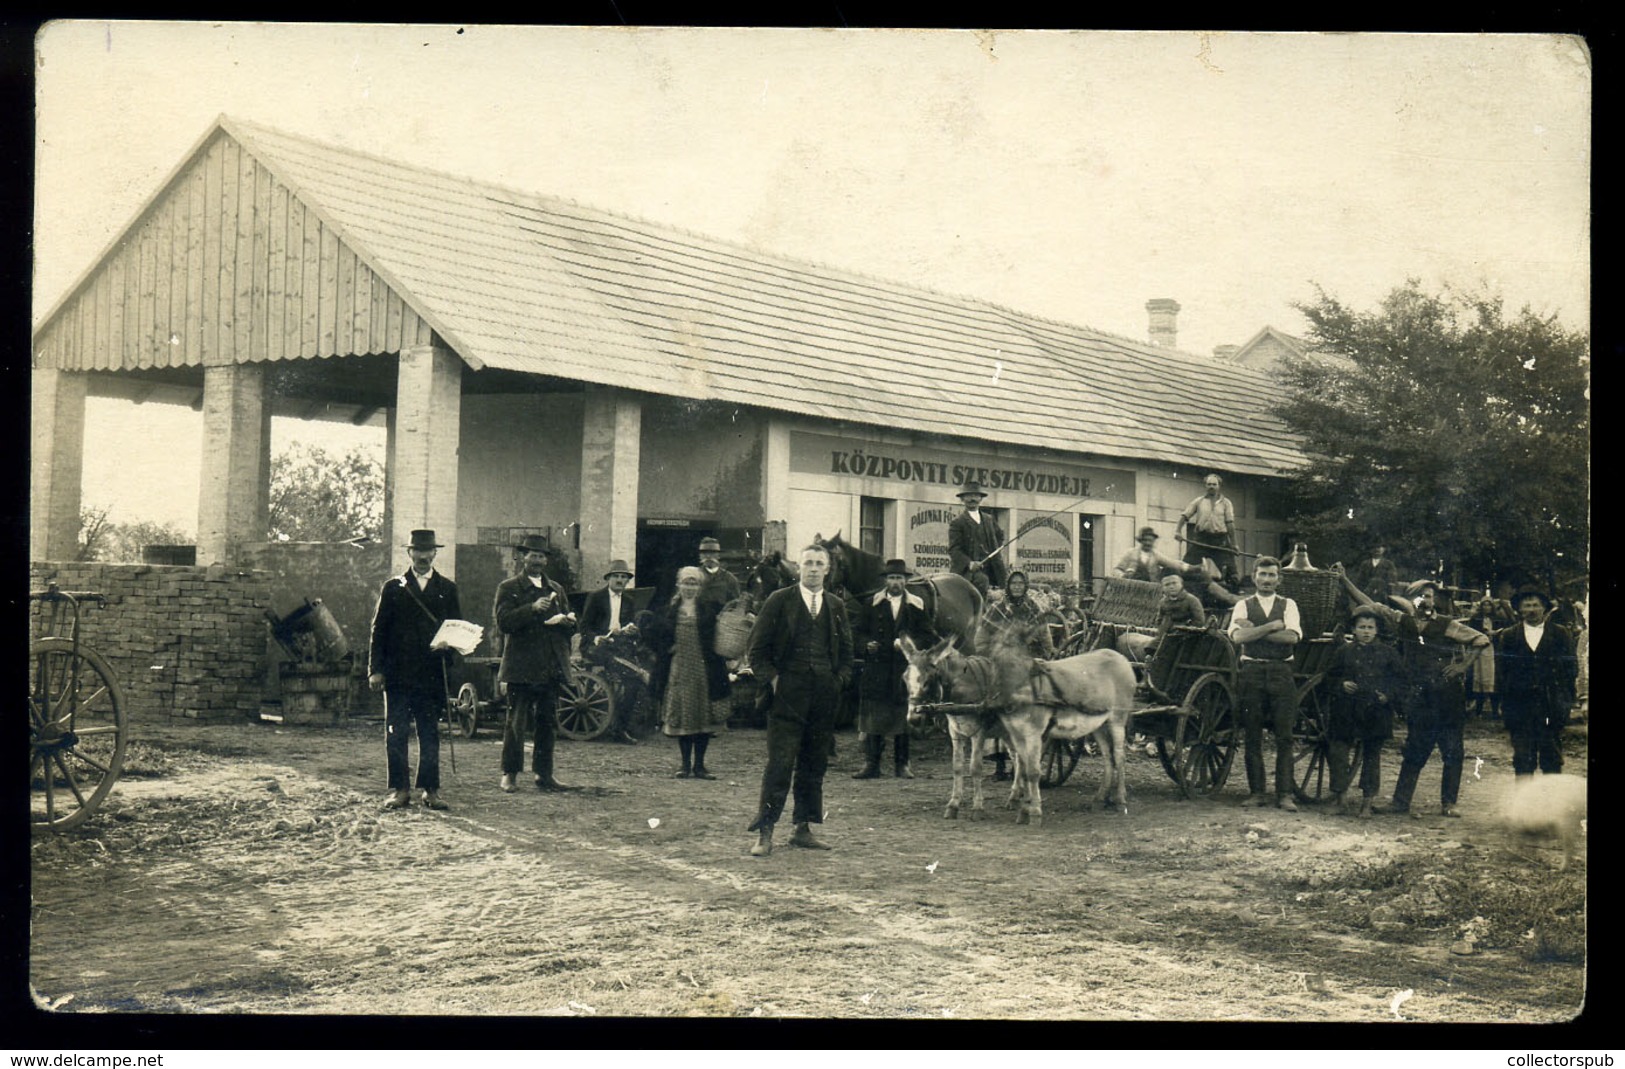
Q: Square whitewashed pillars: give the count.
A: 4